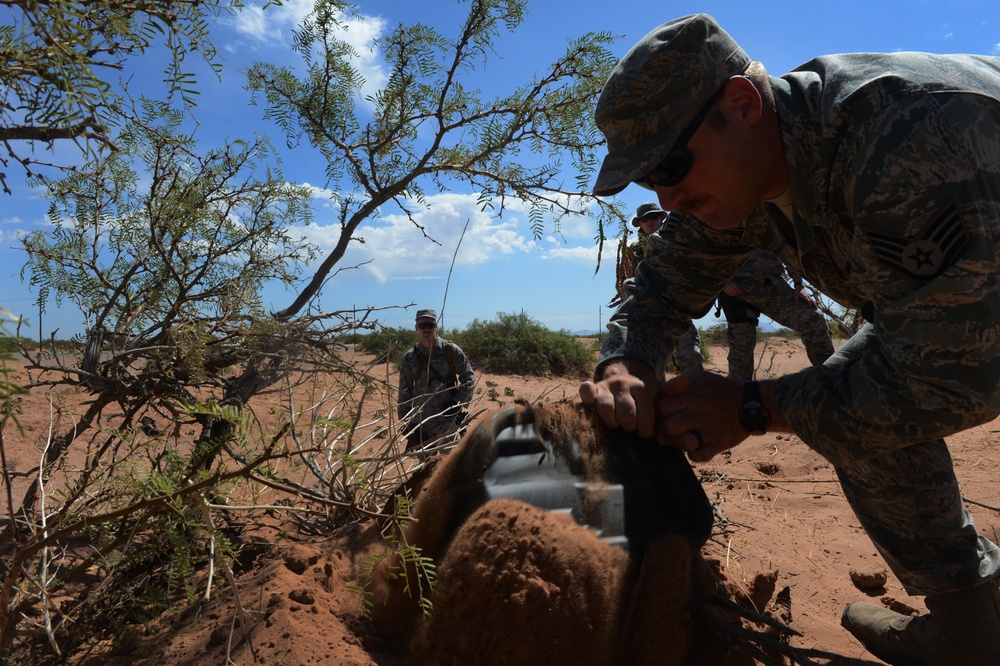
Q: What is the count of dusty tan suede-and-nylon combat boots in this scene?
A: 1